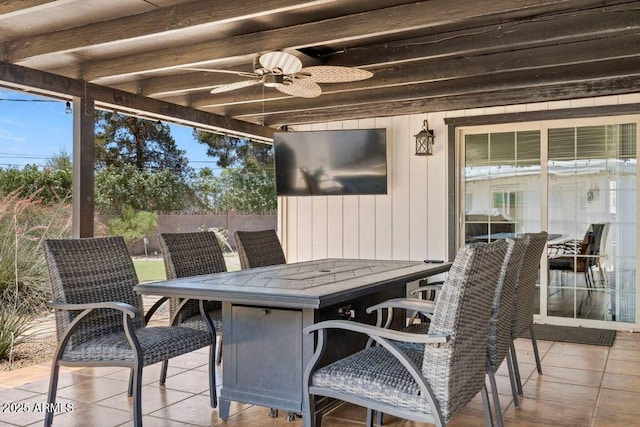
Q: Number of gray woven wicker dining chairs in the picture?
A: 6